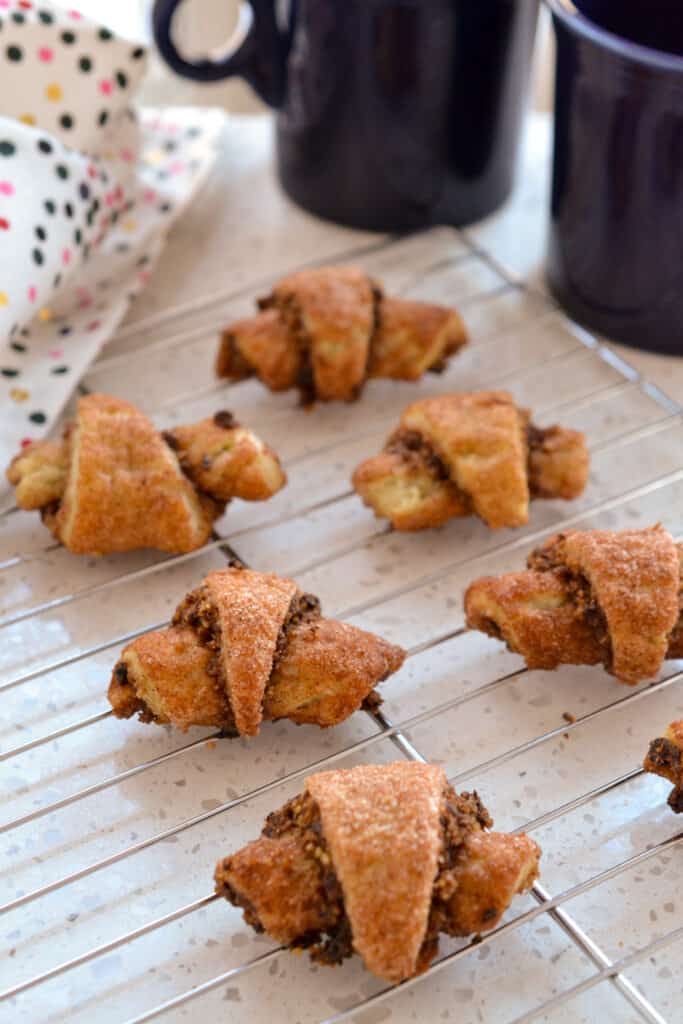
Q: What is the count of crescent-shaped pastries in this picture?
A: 7